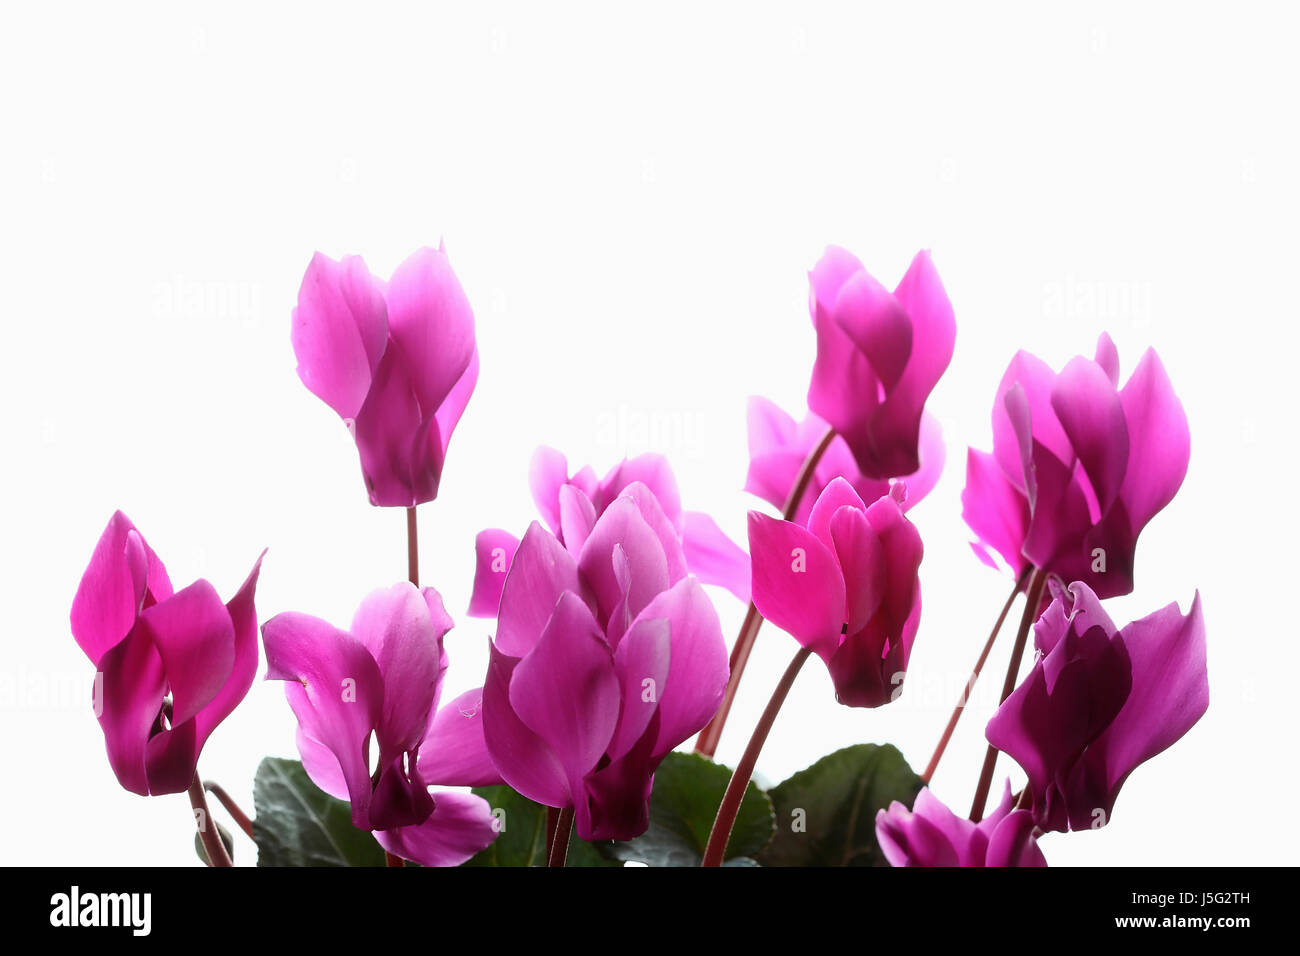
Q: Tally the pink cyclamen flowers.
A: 11